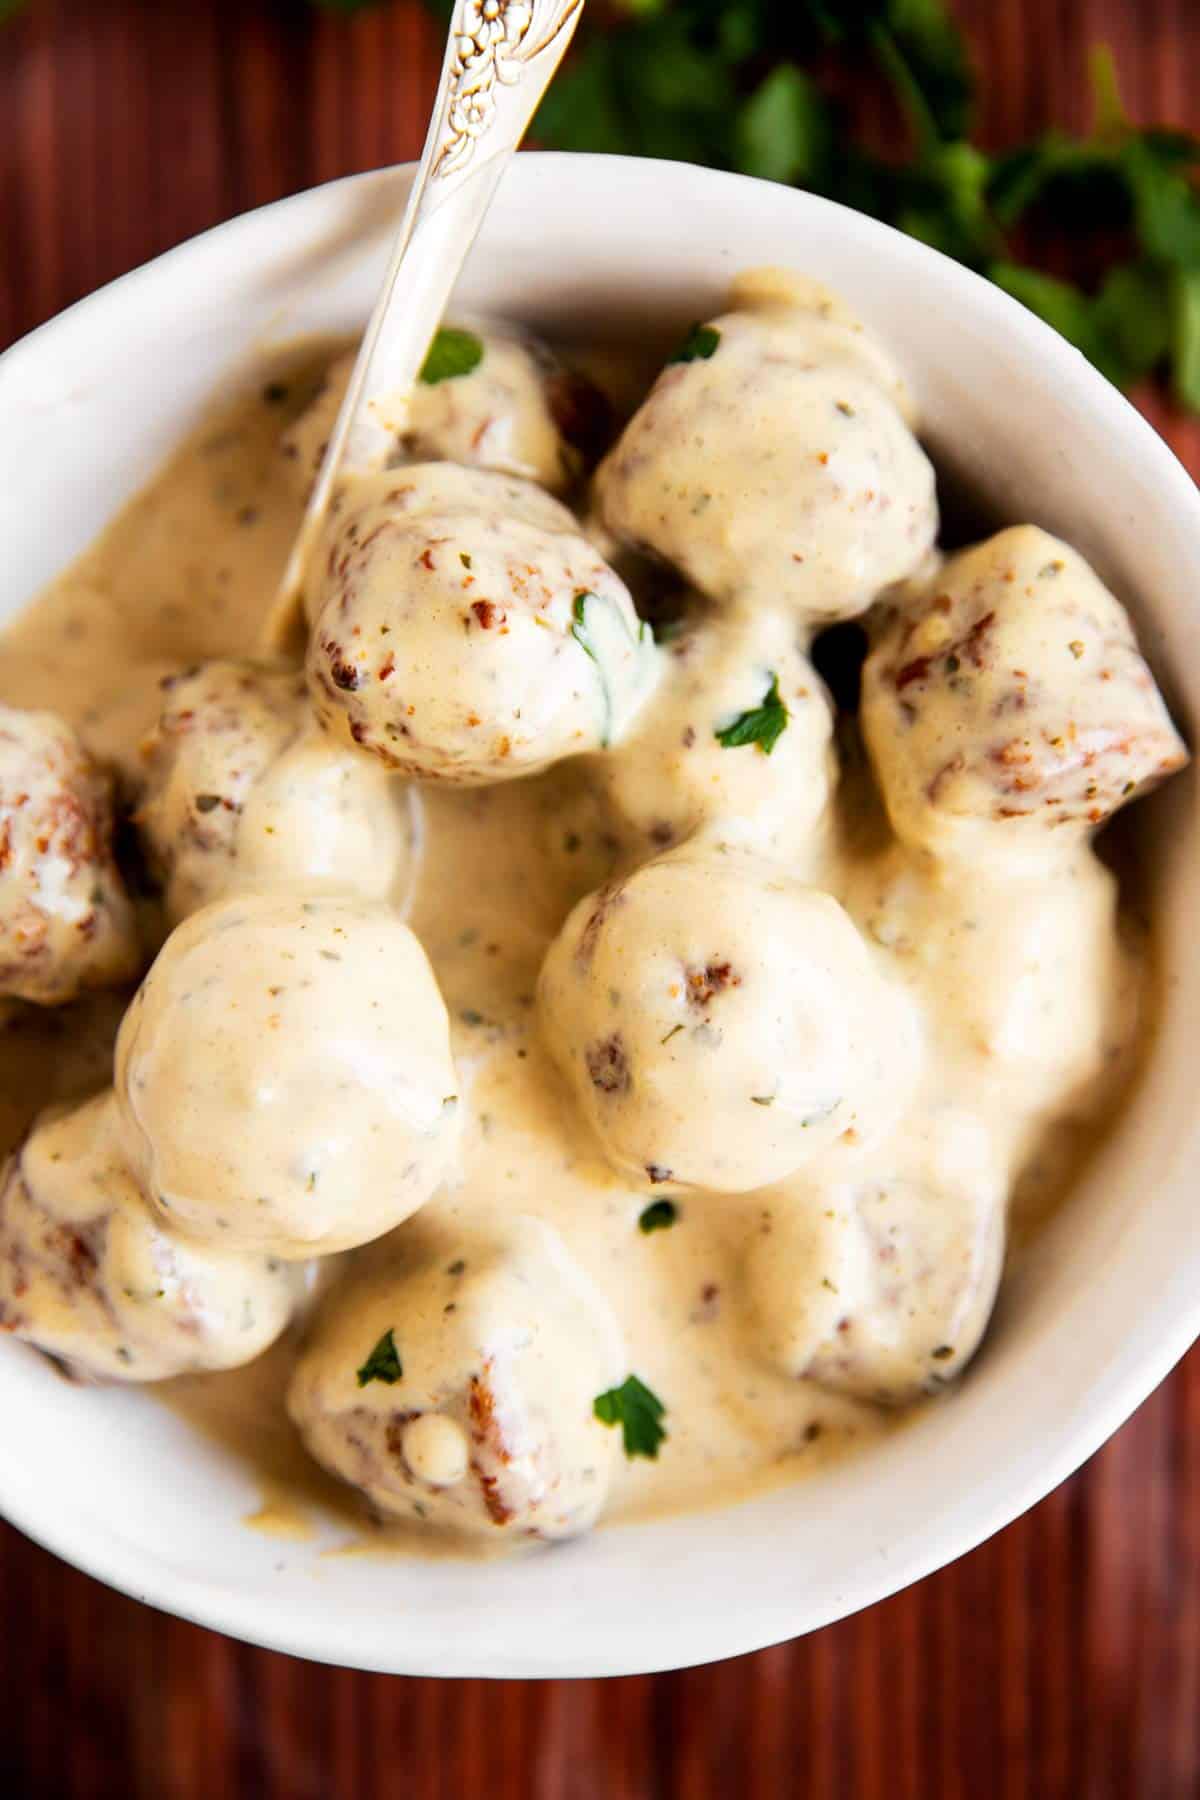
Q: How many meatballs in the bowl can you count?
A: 13